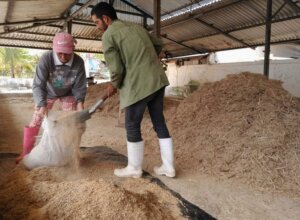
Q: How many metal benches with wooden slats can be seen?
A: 0